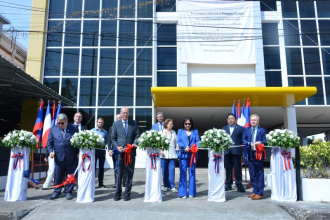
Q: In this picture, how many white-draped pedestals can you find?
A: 5